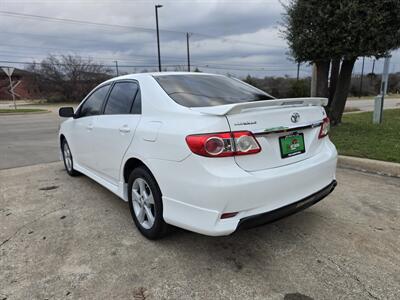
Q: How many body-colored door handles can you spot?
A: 2